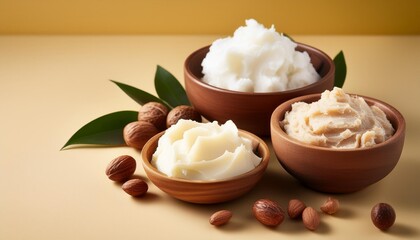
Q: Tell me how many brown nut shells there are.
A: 11